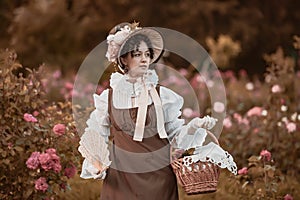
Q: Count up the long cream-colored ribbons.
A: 2